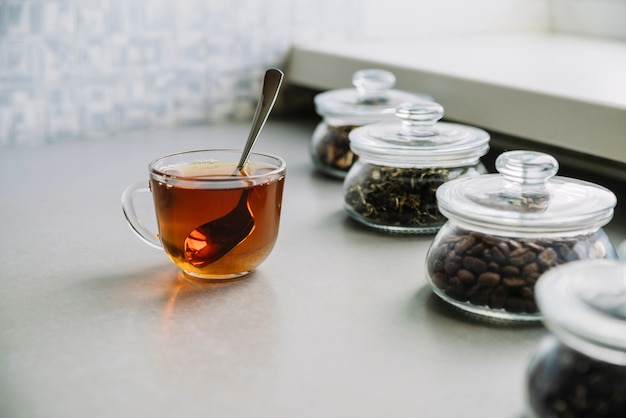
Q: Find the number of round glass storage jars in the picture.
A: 4